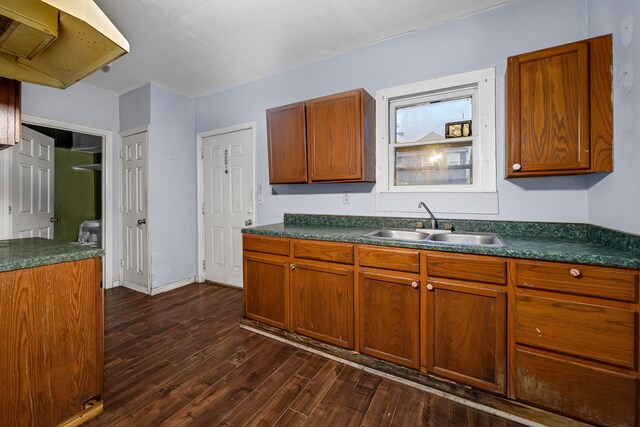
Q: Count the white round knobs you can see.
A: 4